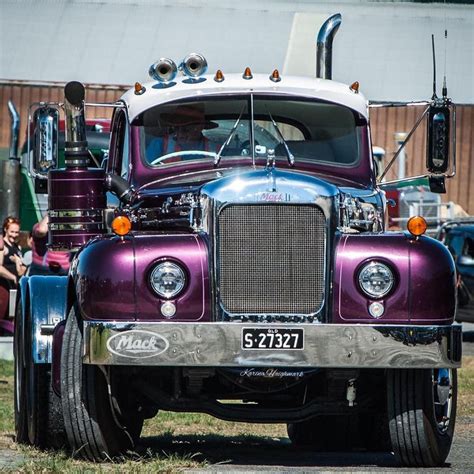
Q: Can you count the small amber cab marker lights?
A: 5